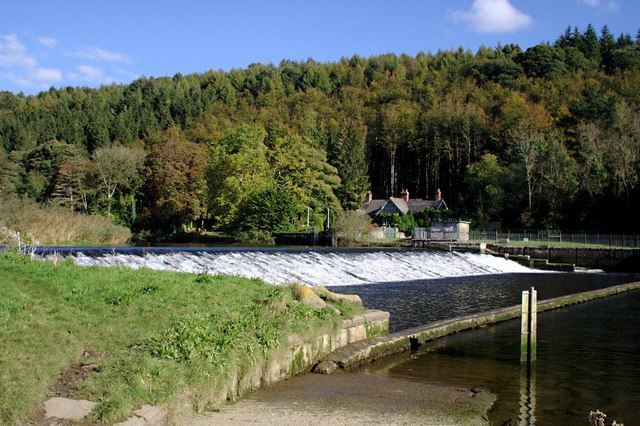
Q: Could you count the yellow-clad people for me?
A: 0